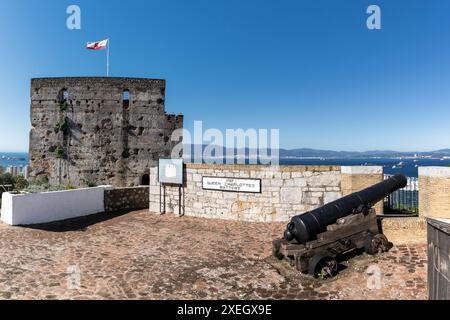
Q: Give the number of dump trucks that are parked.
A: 0